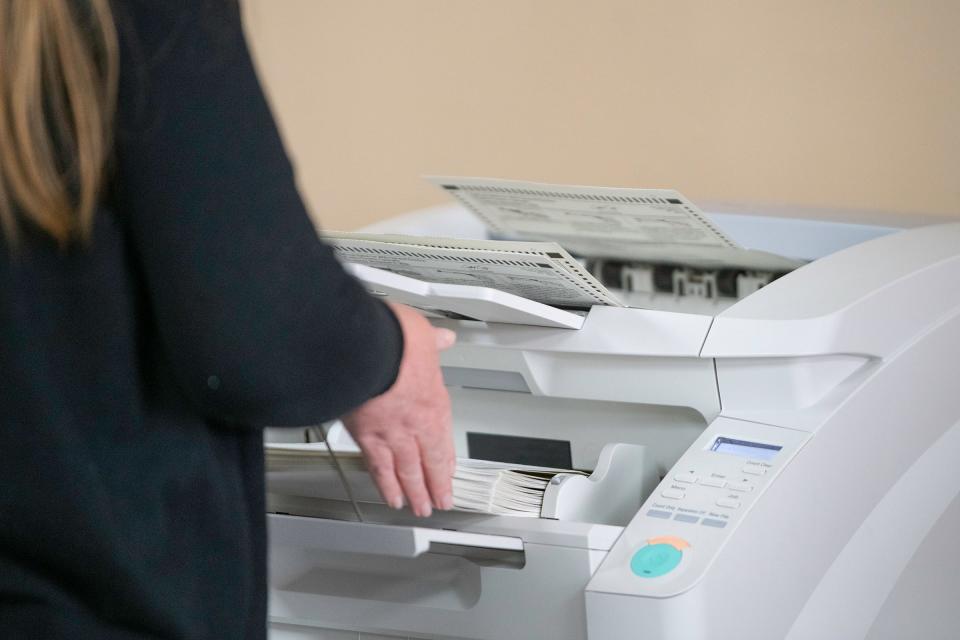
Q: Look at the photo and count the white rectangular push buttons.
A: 6